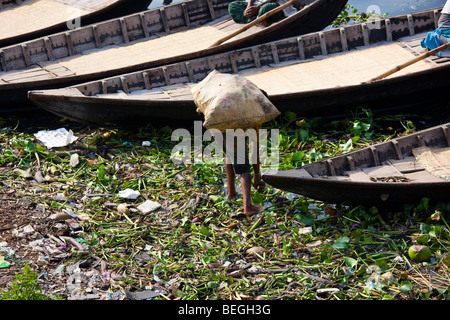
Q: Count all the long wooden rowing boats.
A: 4